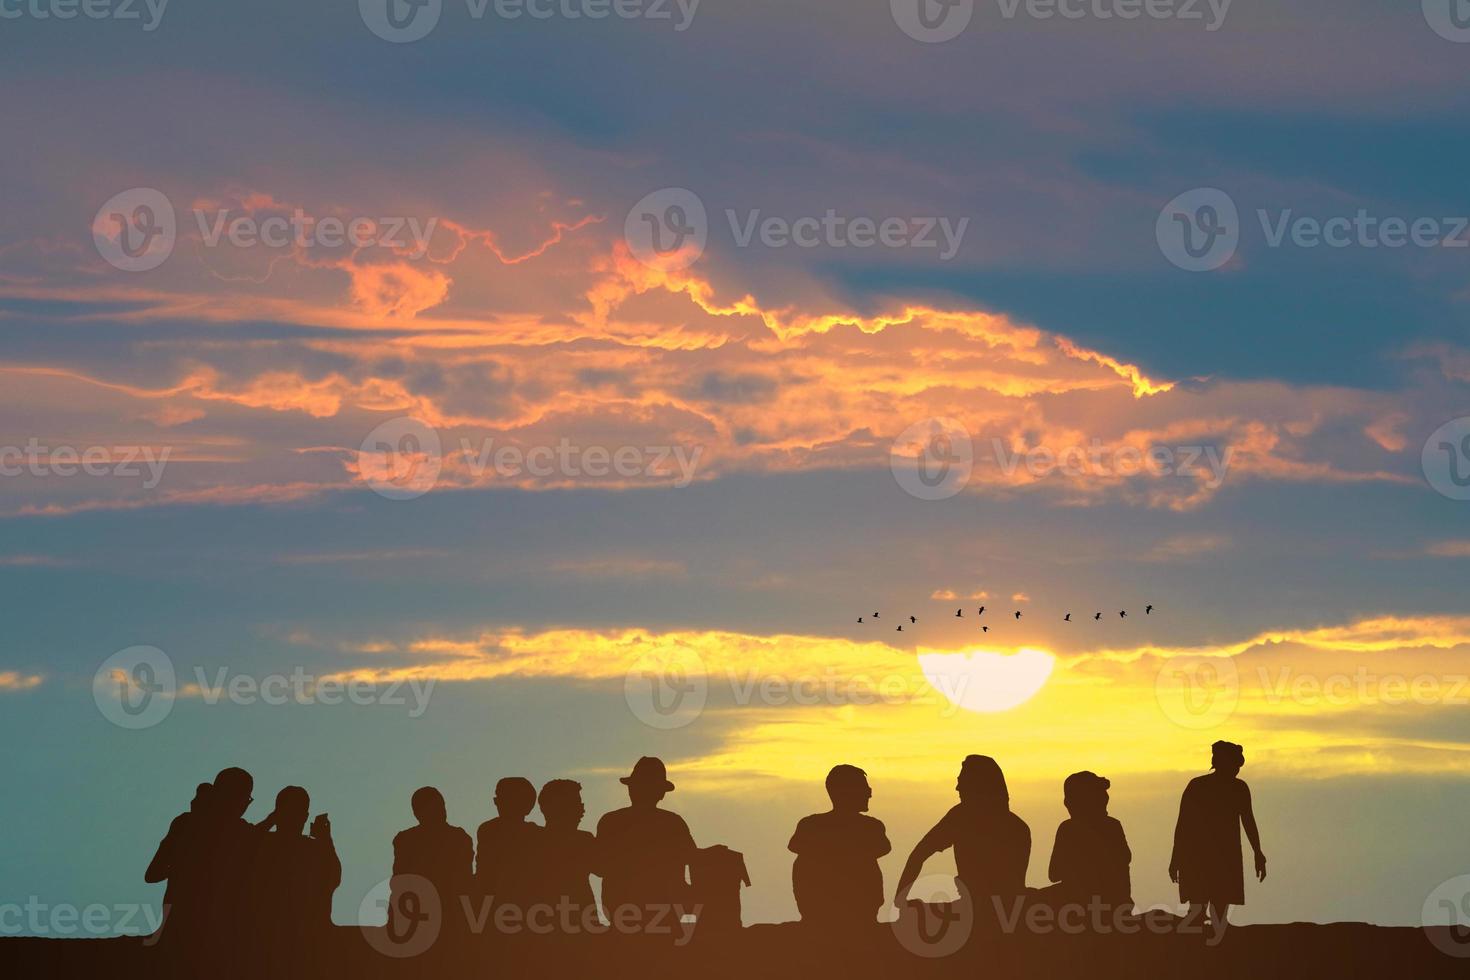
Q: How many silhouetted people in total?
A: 11